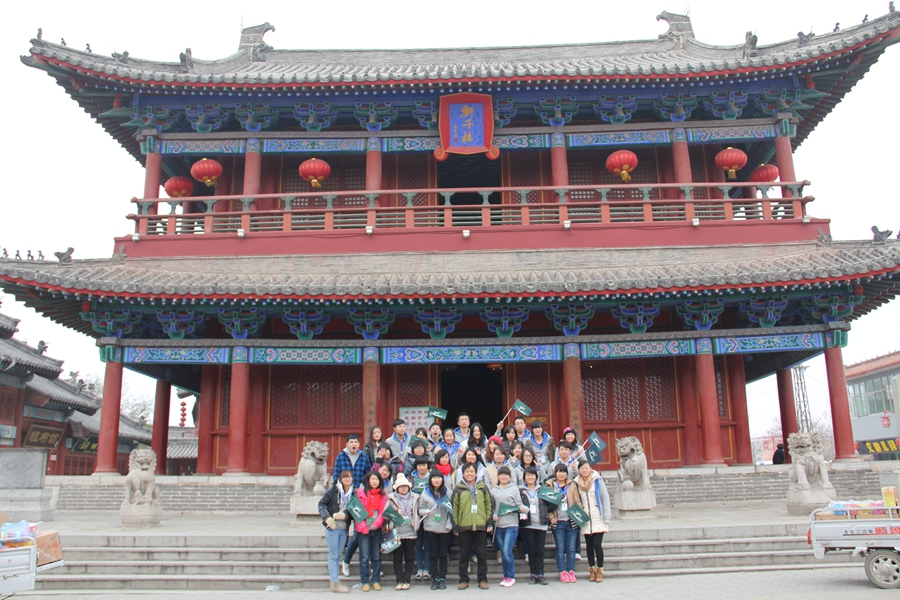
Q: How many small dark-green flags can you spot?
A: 12